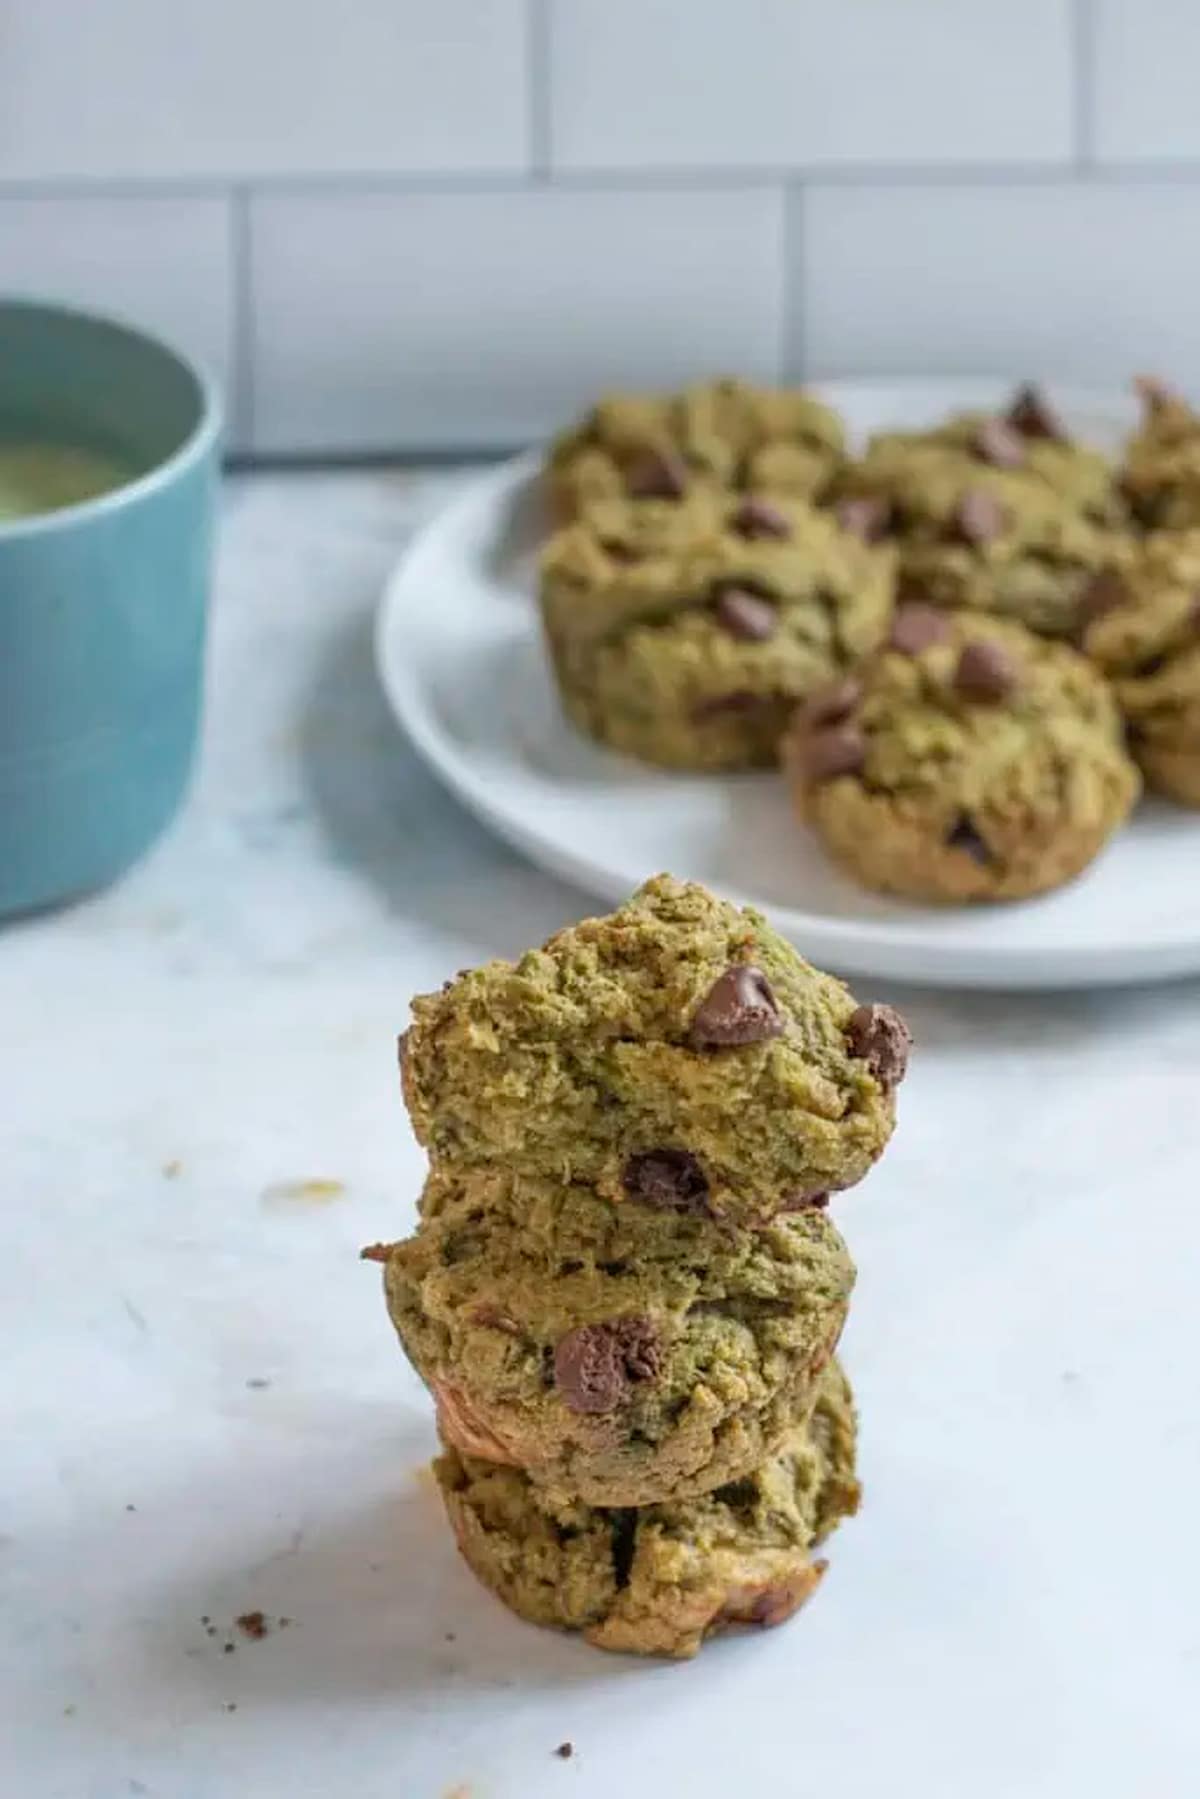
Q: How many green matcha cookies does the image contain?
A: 9